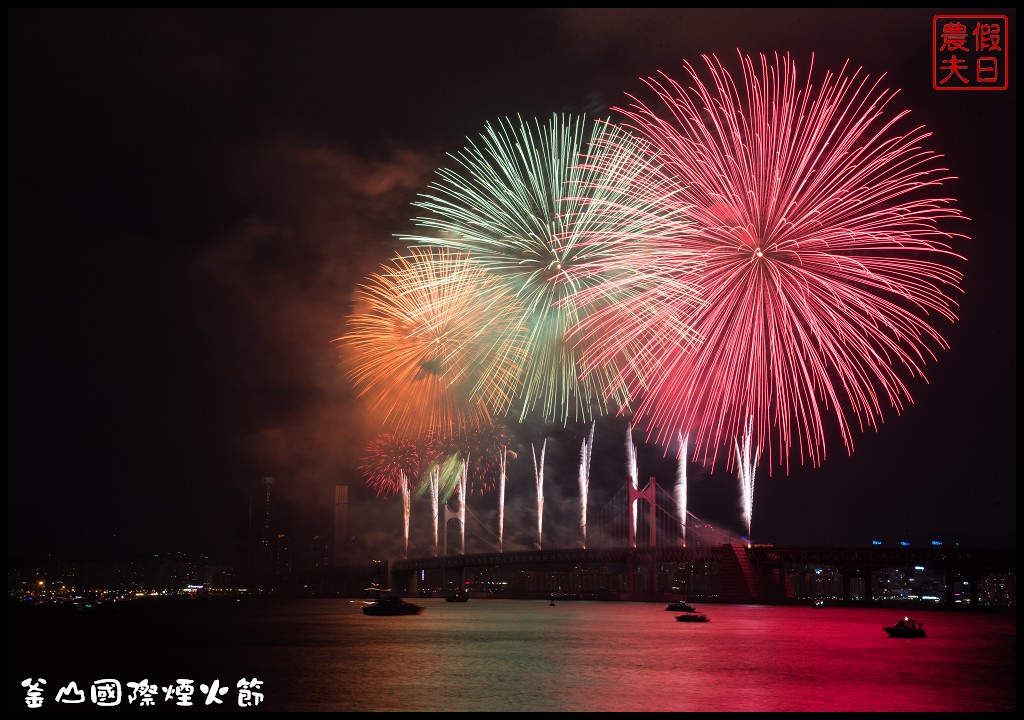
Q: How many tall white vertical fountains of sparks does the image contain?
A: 9